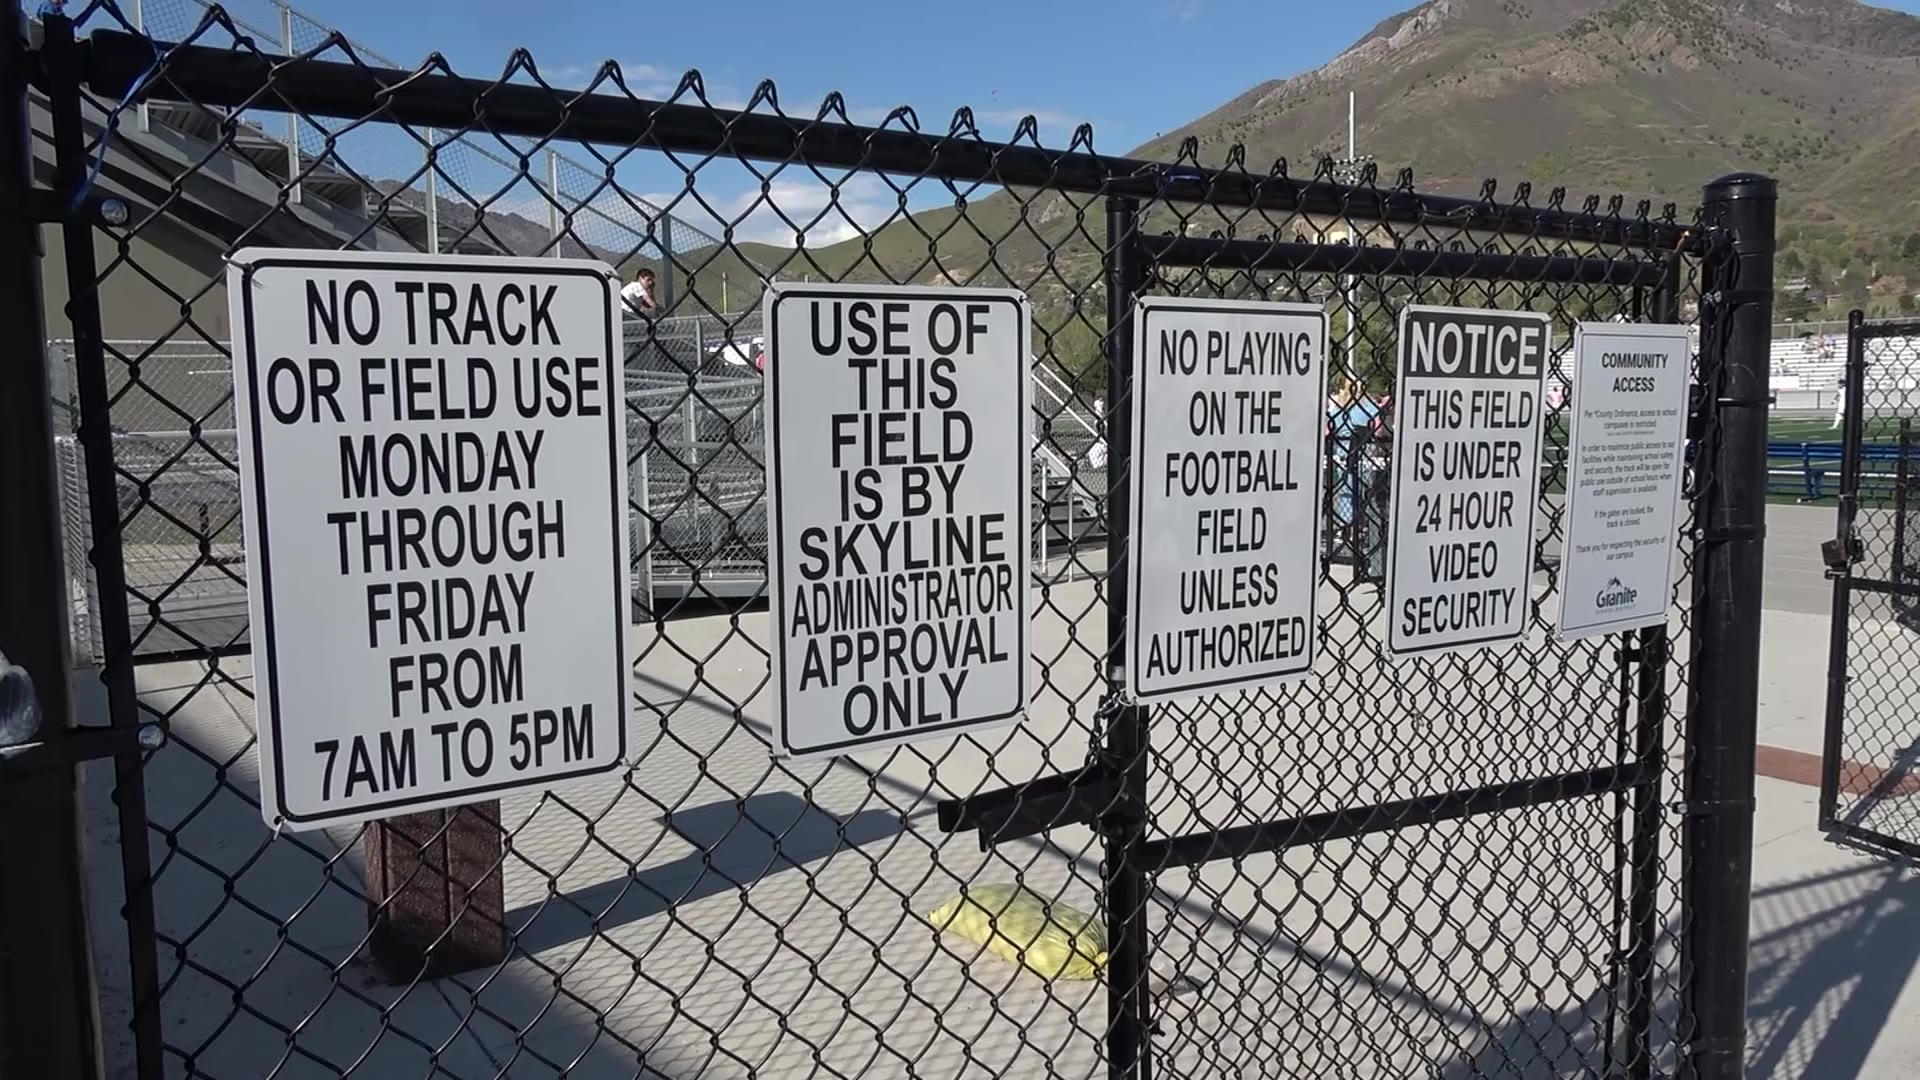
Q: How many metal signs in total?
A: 5